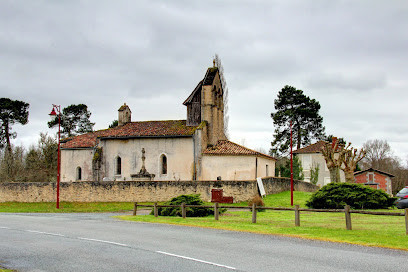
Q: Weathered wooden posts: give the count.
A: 8